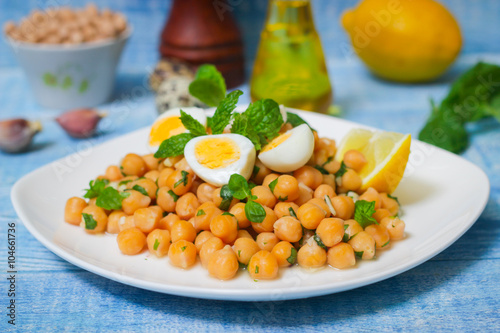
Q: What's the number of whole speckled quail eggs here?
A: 2